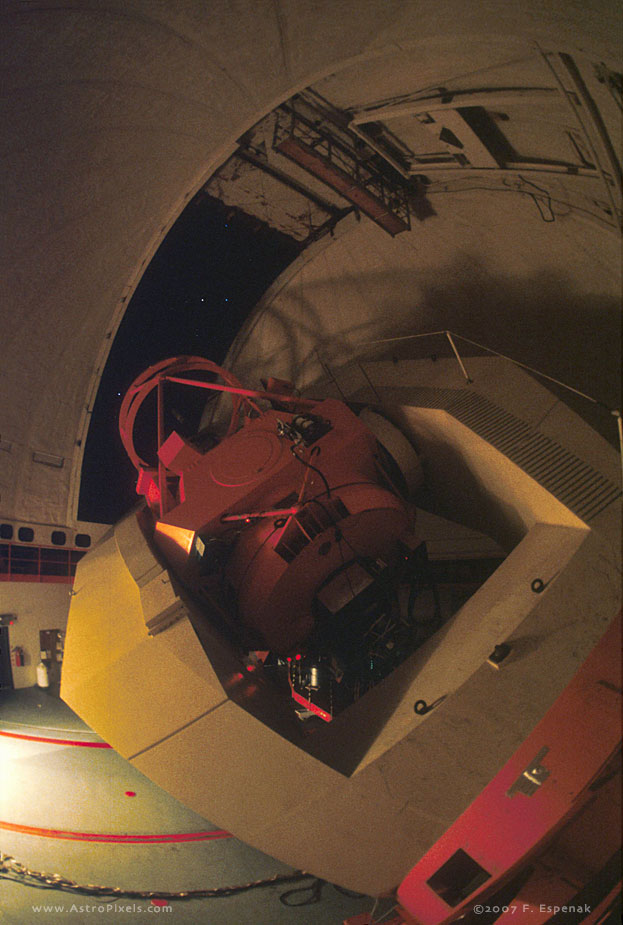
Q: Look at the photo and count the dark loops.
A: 2